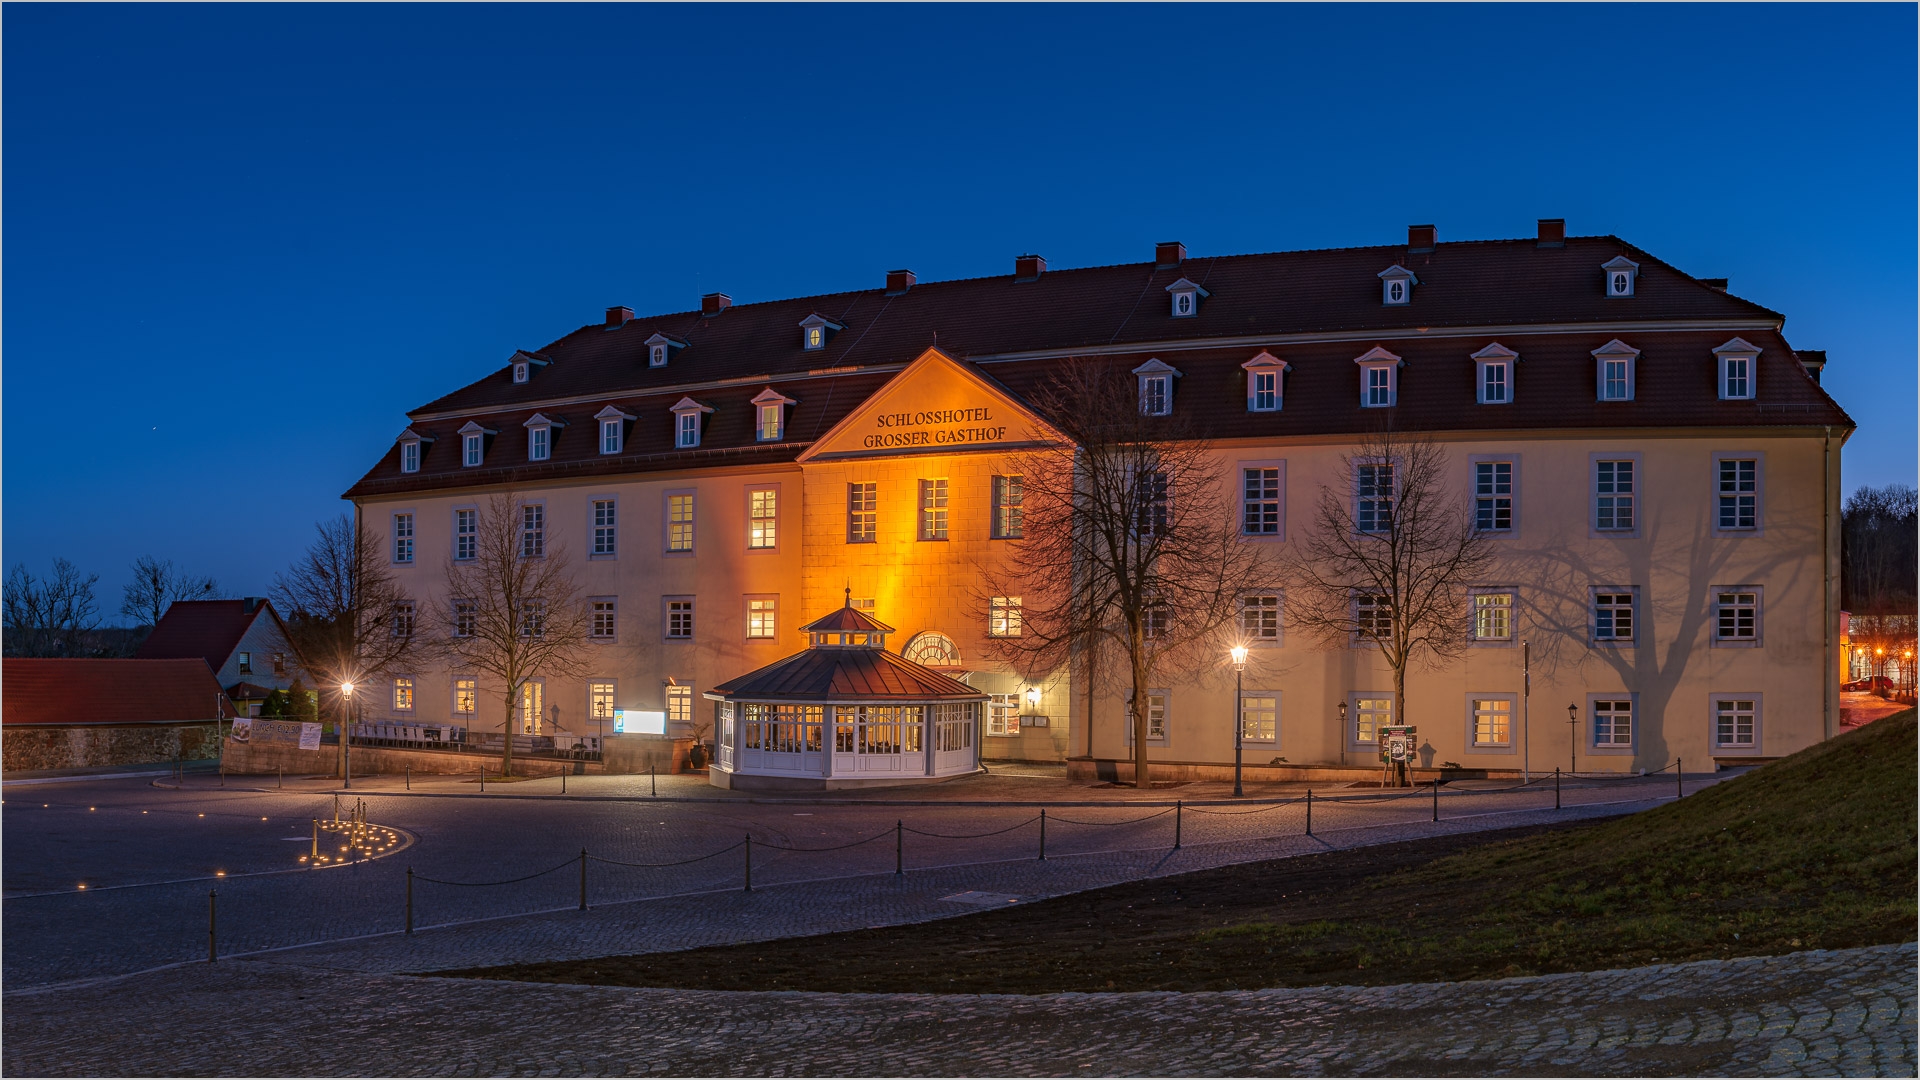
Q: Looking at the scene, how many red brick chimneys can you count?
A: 7